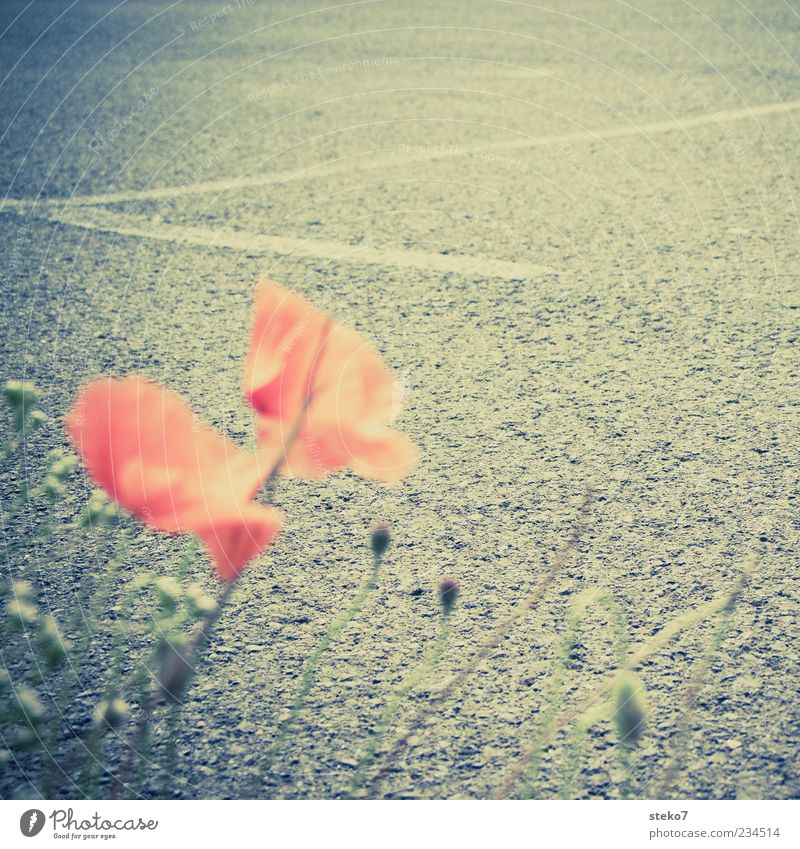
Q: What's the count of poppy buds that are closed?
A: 3